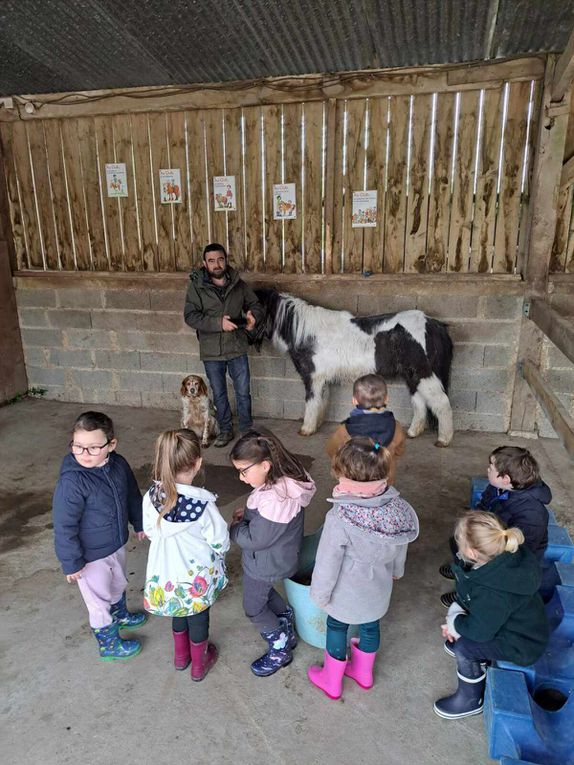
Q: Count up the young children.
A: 7